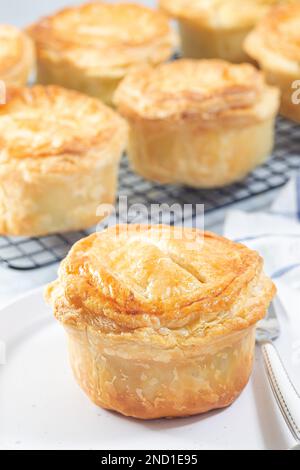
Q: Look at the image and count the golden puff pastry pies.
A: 7